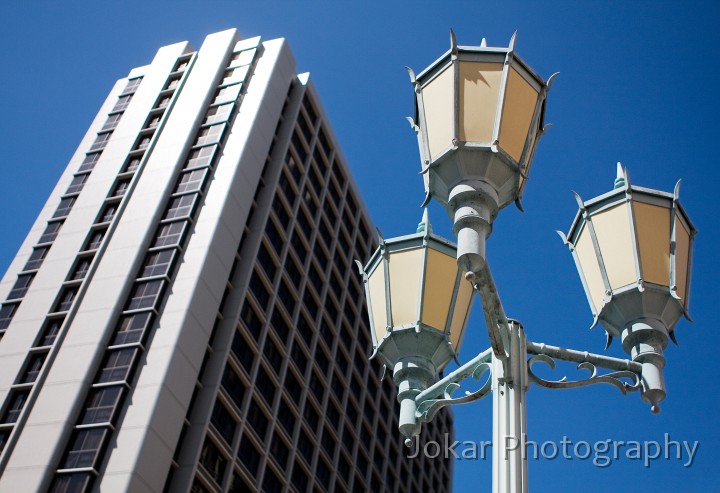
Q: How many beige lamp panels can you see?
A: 11